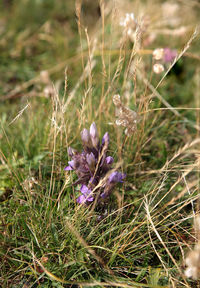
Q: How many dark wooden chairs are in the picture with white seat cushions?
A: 0